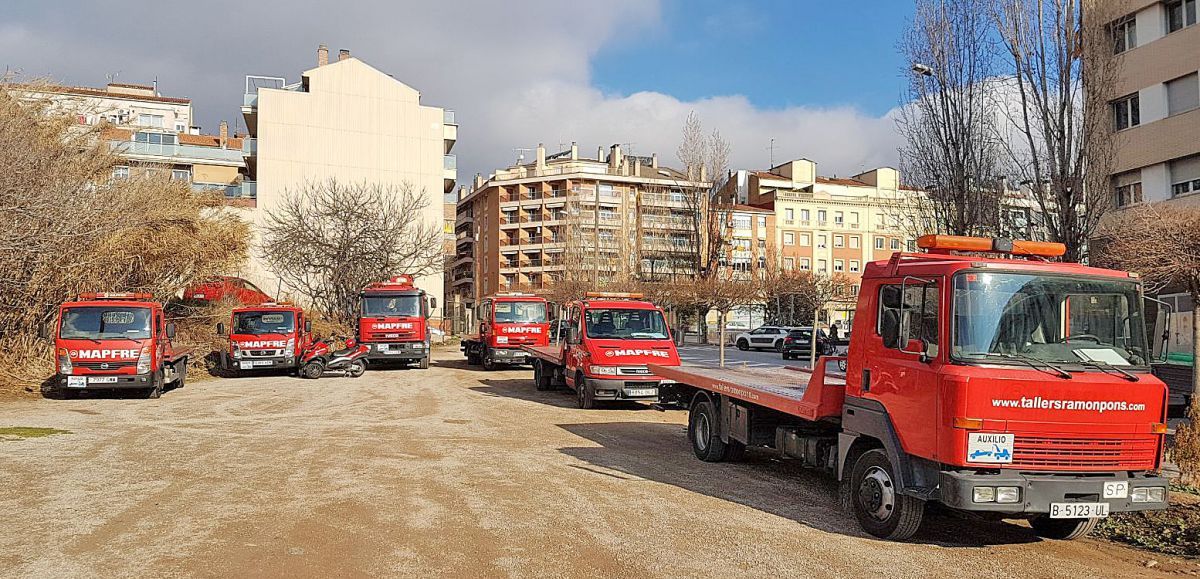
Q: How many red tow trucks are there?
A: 6